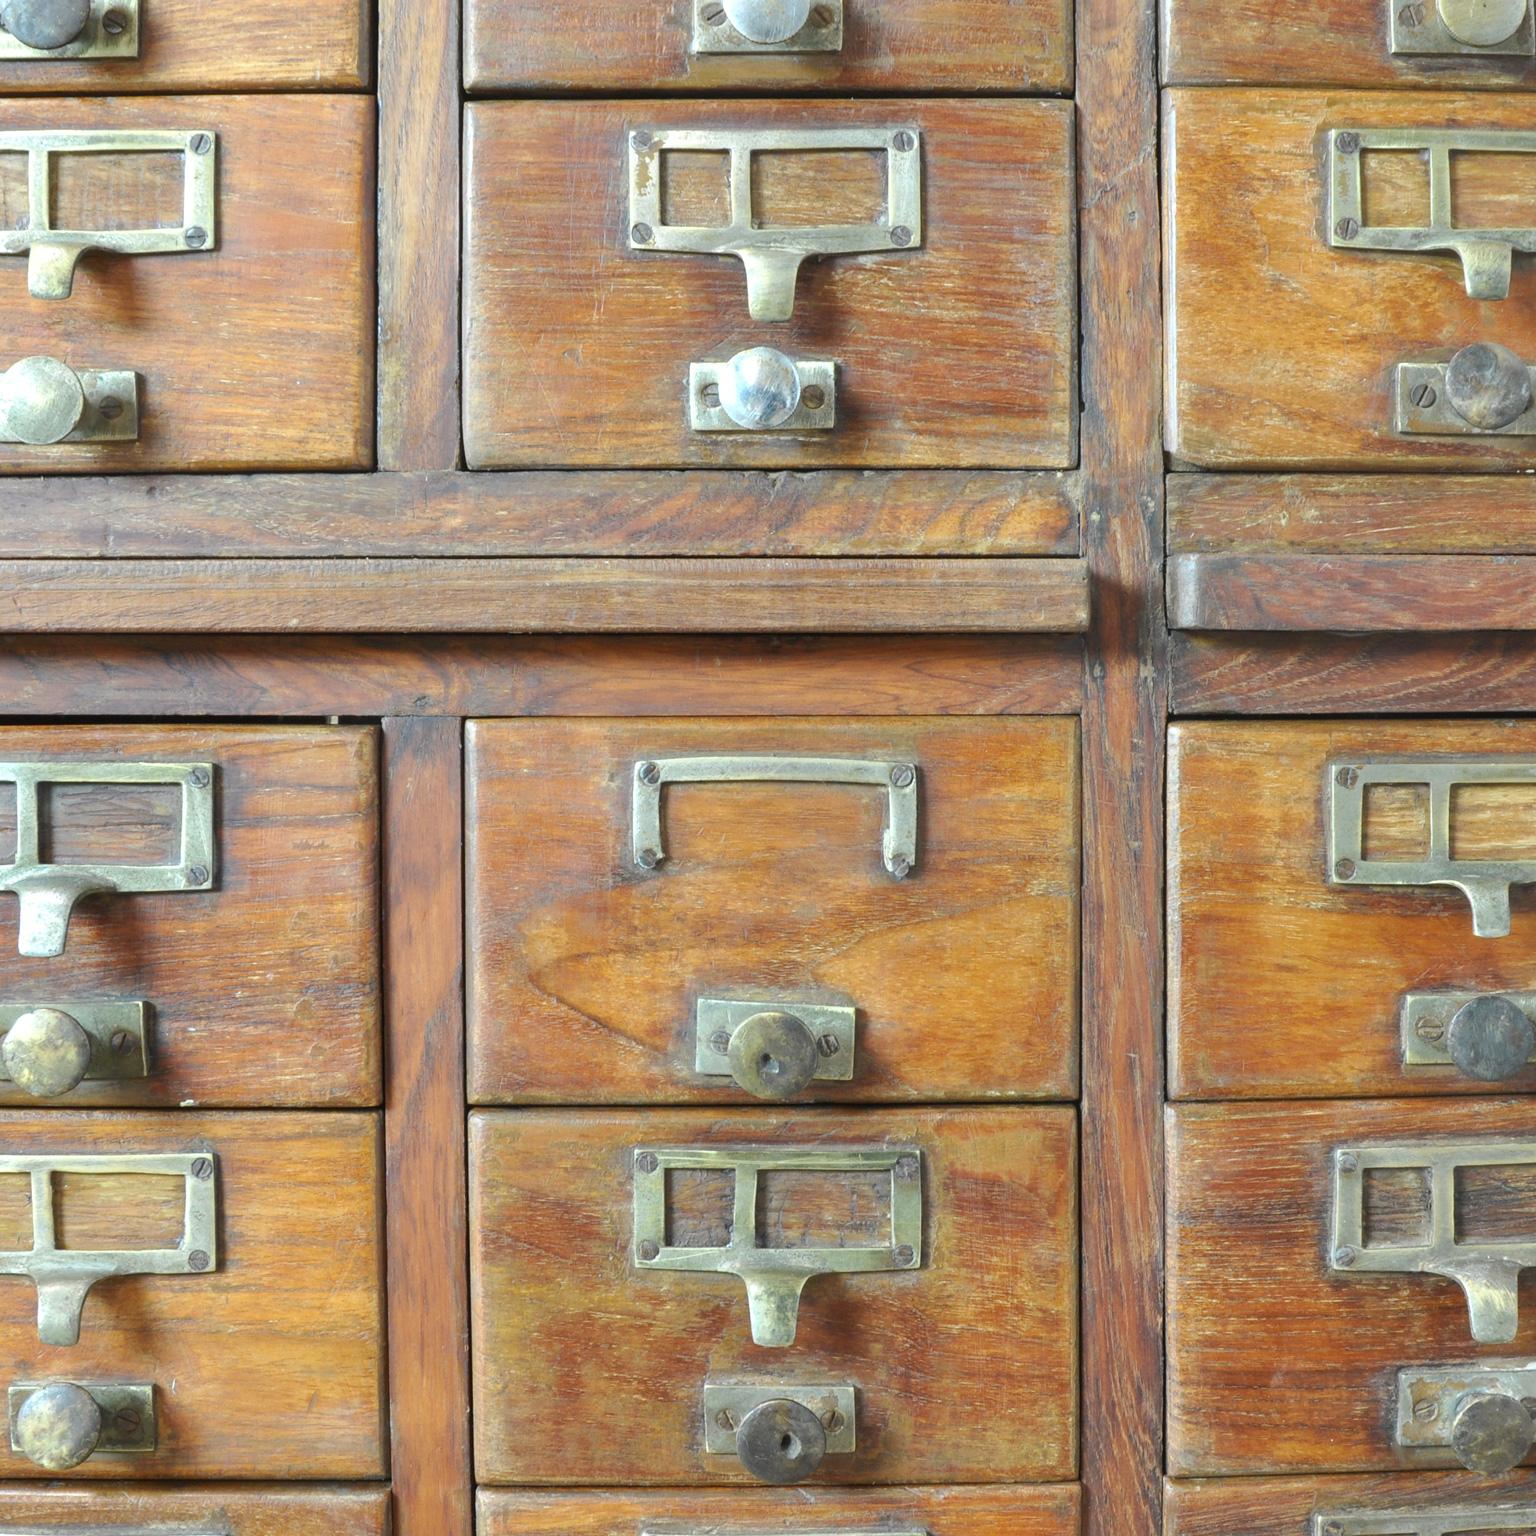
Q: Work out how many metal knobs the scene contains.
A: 12